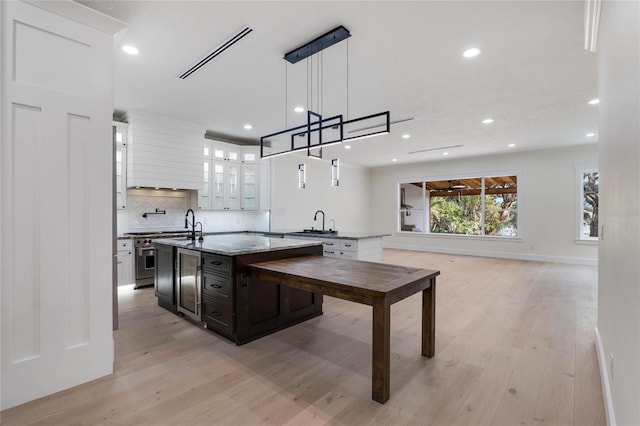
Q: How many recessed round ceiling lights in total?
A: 12